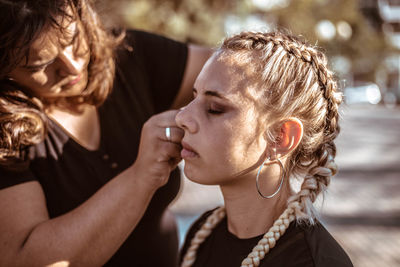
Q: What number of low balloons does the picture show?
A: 0